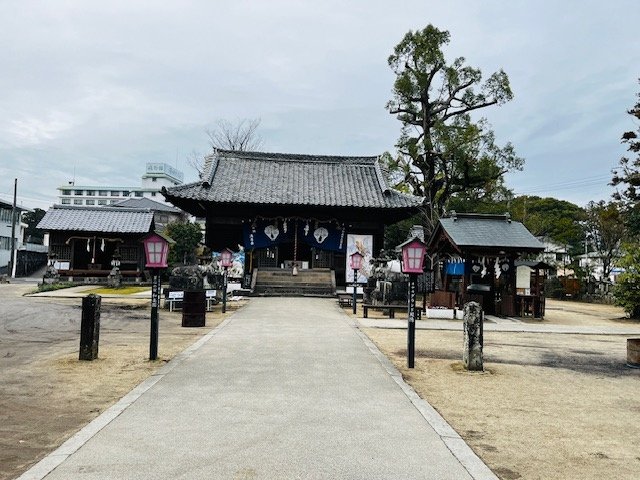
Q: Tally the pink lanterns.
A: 4